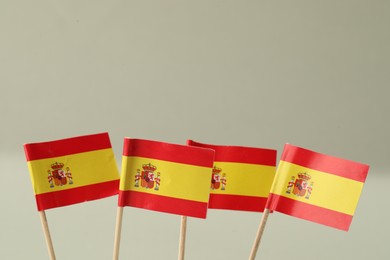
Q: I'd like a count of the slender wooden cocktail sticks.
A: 4